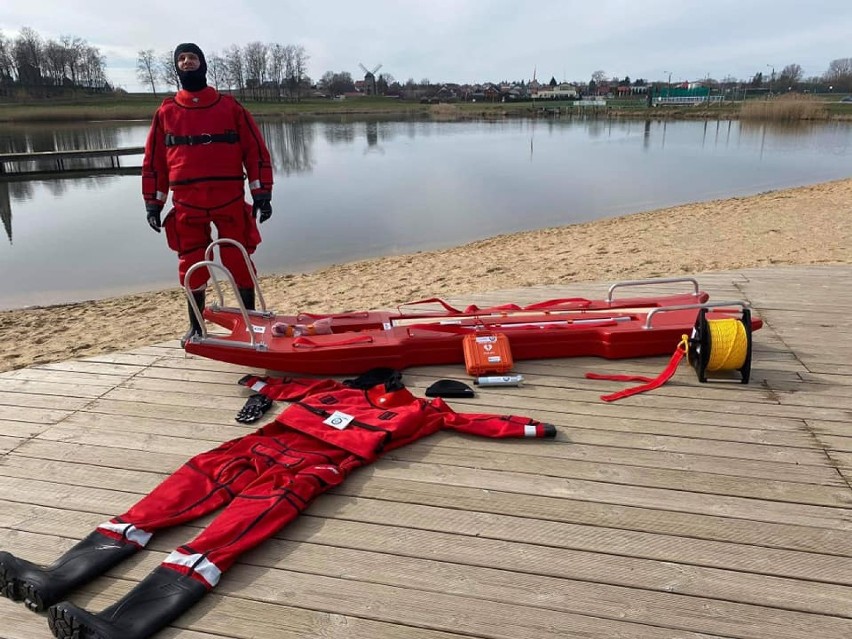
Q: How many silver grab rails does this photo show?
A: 4